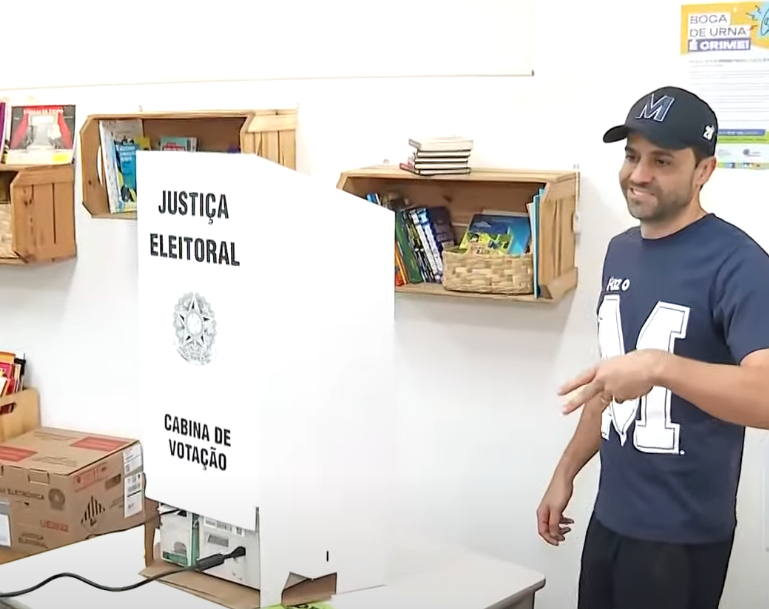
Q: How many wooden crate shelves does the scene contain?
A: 3